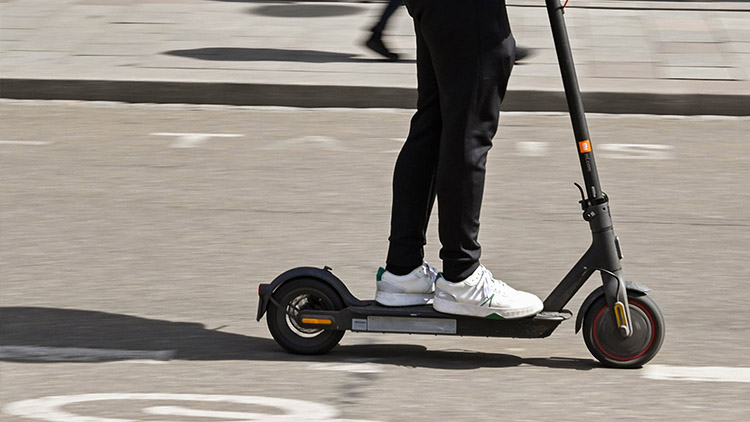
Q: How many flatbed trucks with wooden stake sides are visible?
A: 0